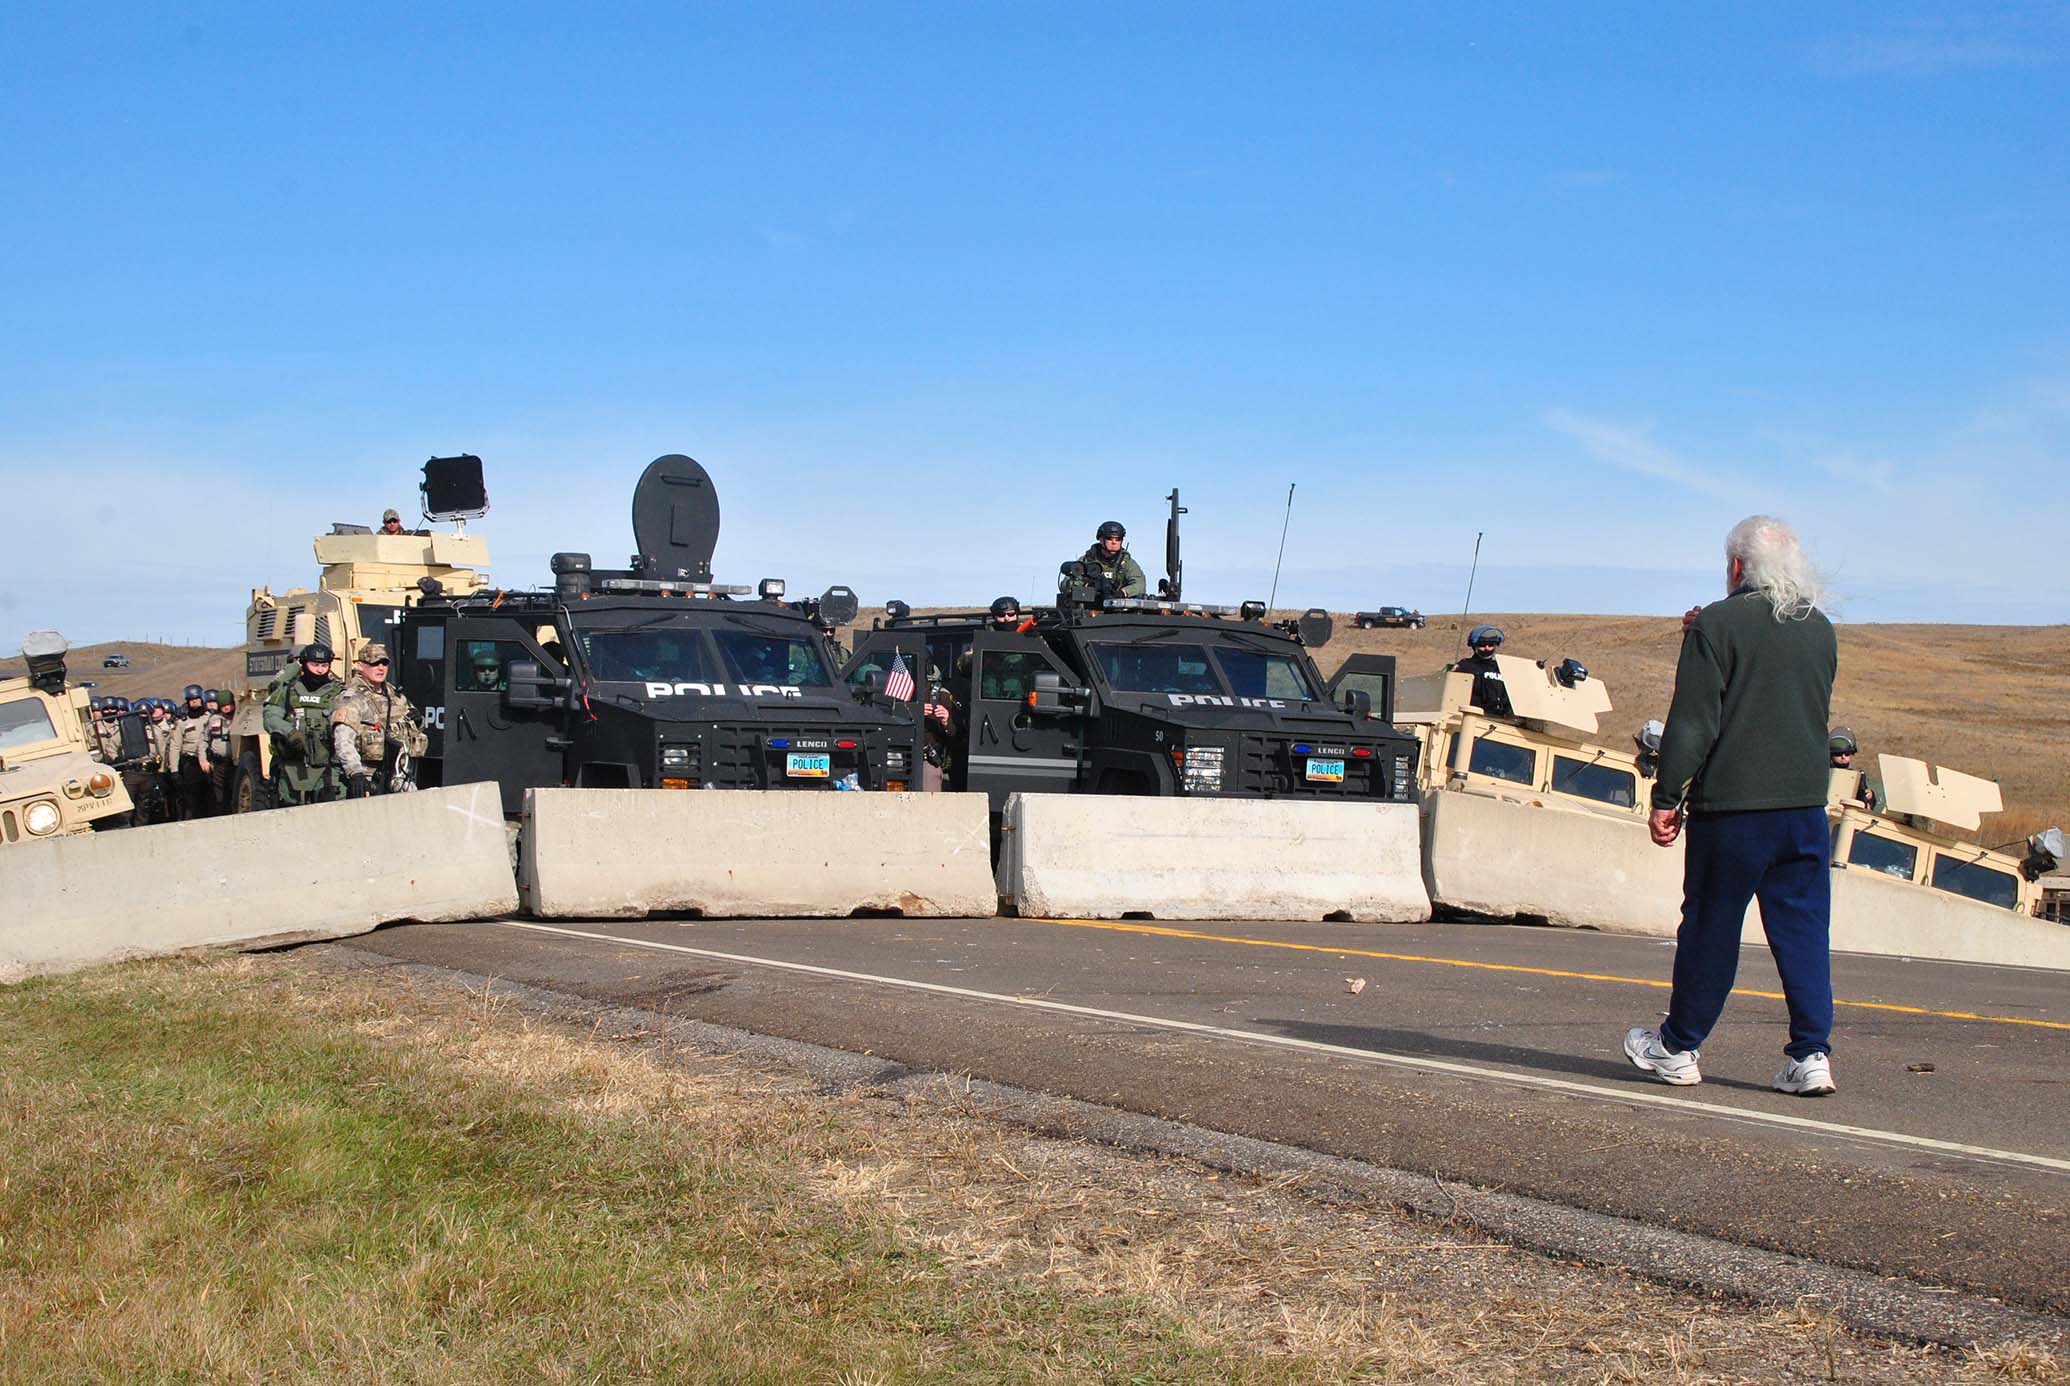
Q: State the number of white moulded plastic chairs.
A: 0